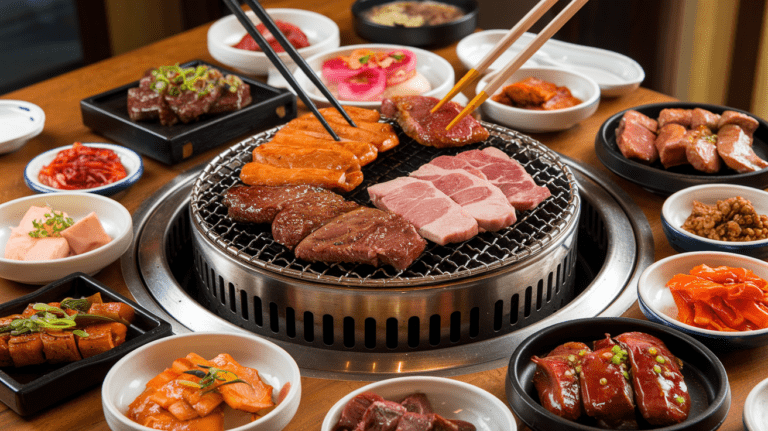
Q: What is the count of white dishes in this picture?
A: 12